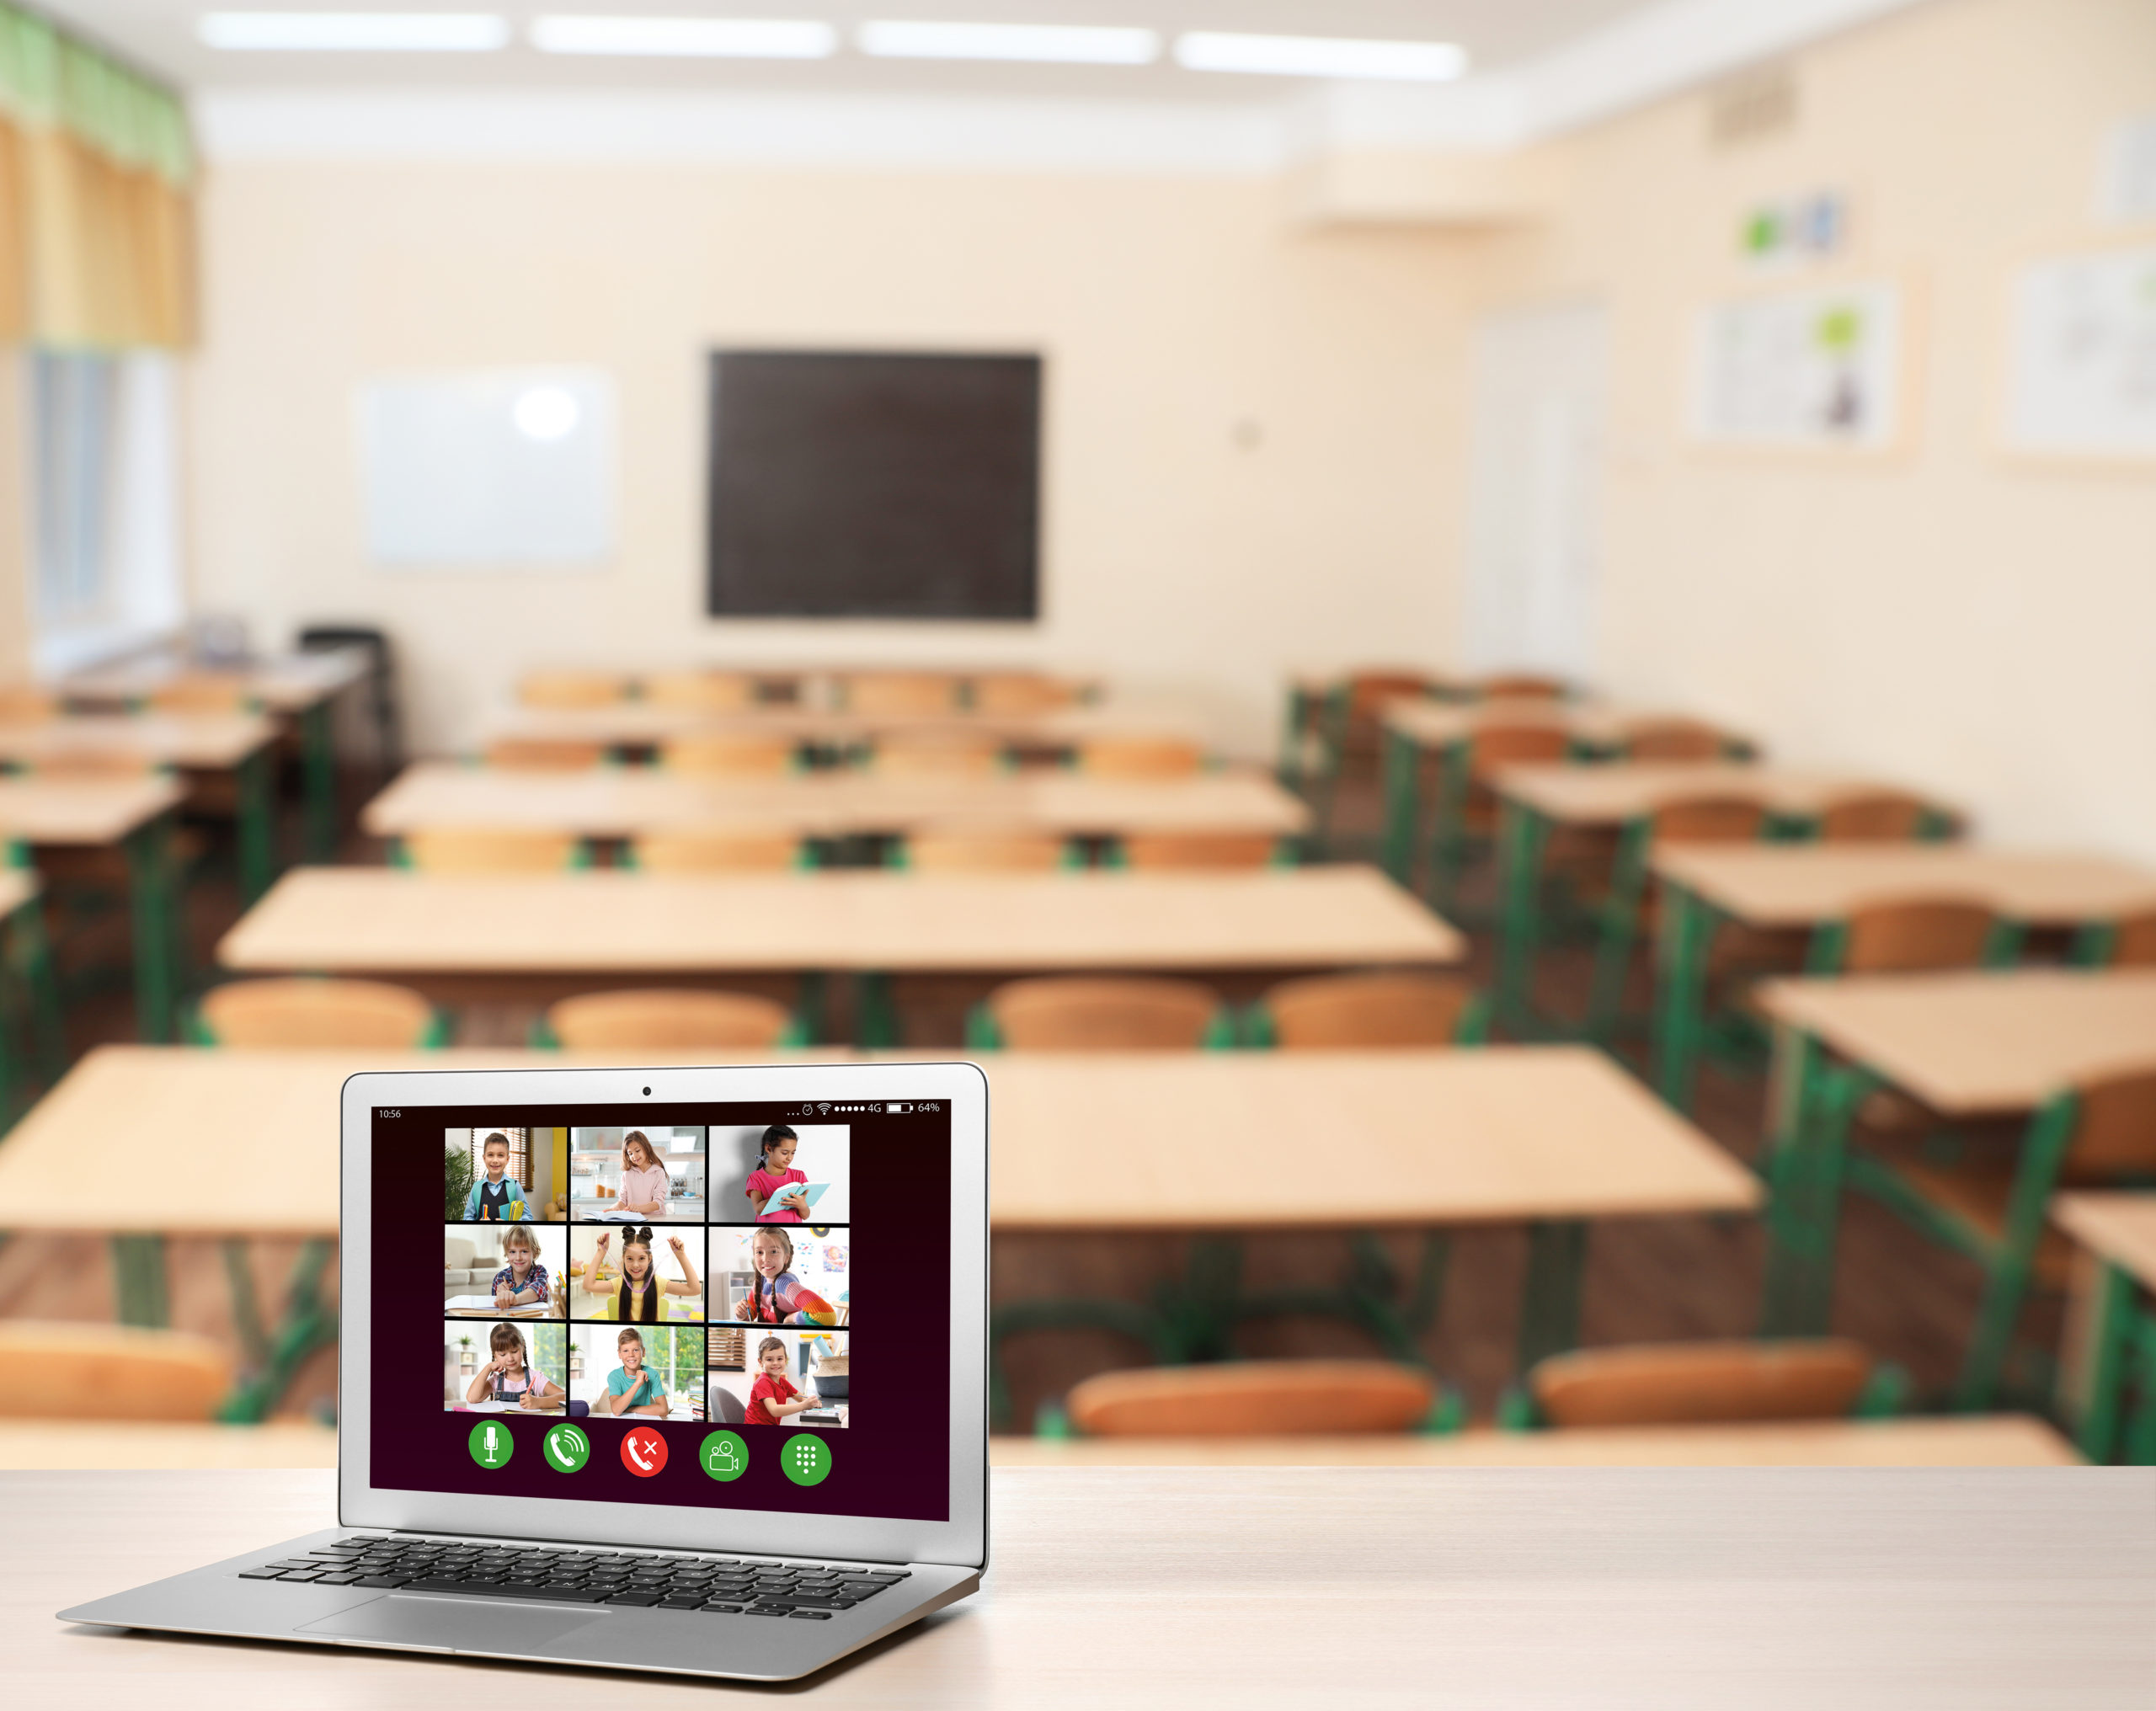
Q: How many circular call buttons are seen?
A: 5